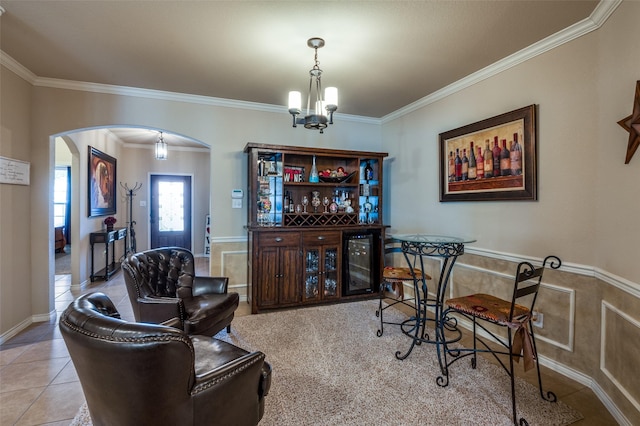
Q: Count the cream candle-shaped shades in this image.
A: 3